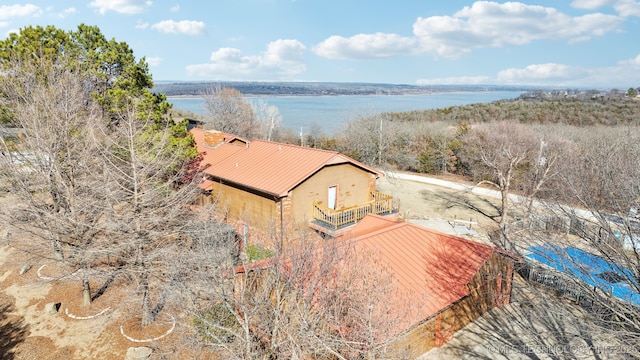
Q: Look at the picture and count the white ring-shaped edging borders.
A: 3